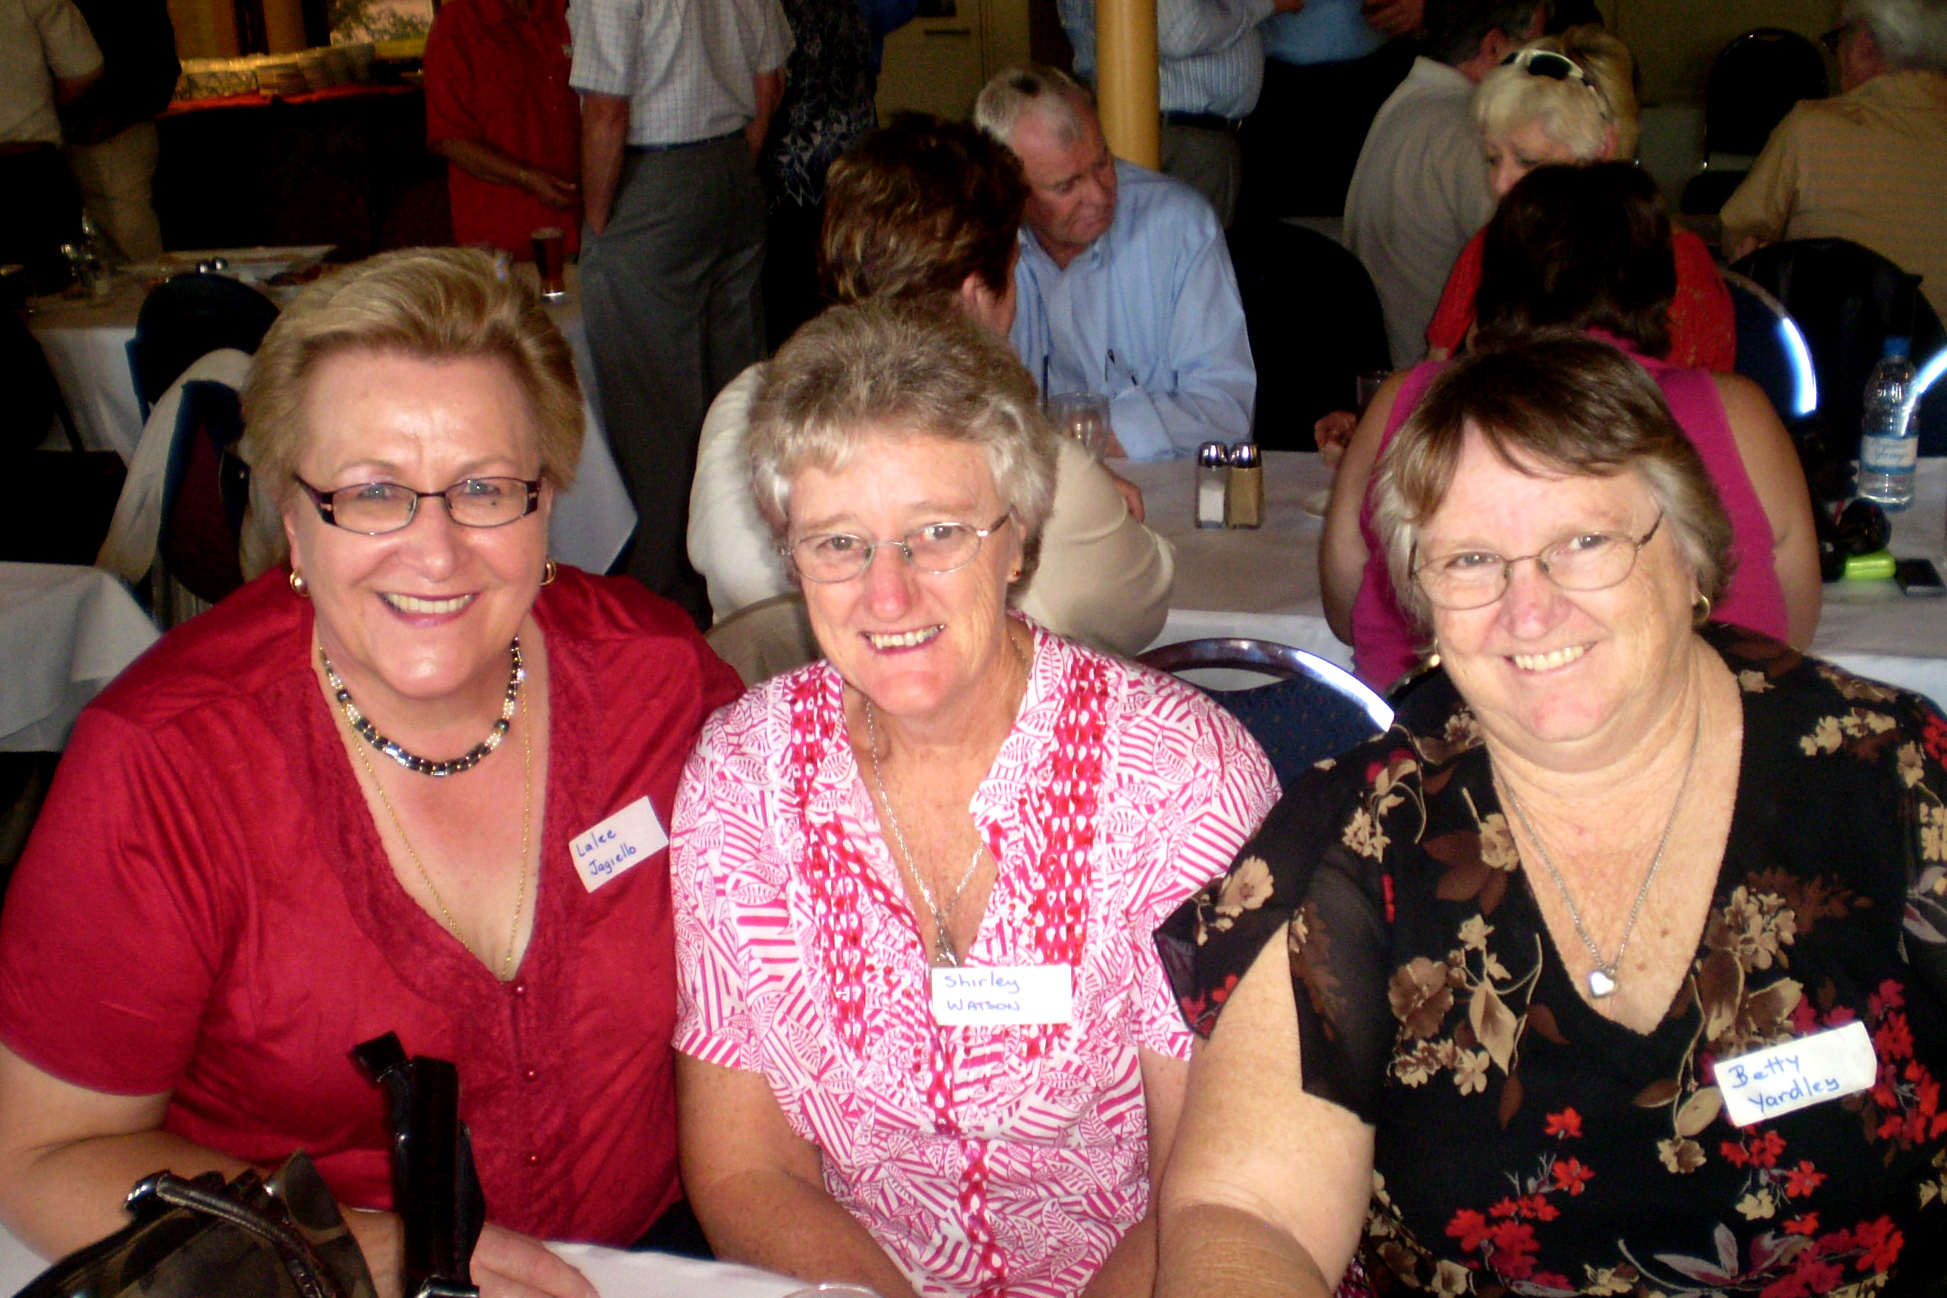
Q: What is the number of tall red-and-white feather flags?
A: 0